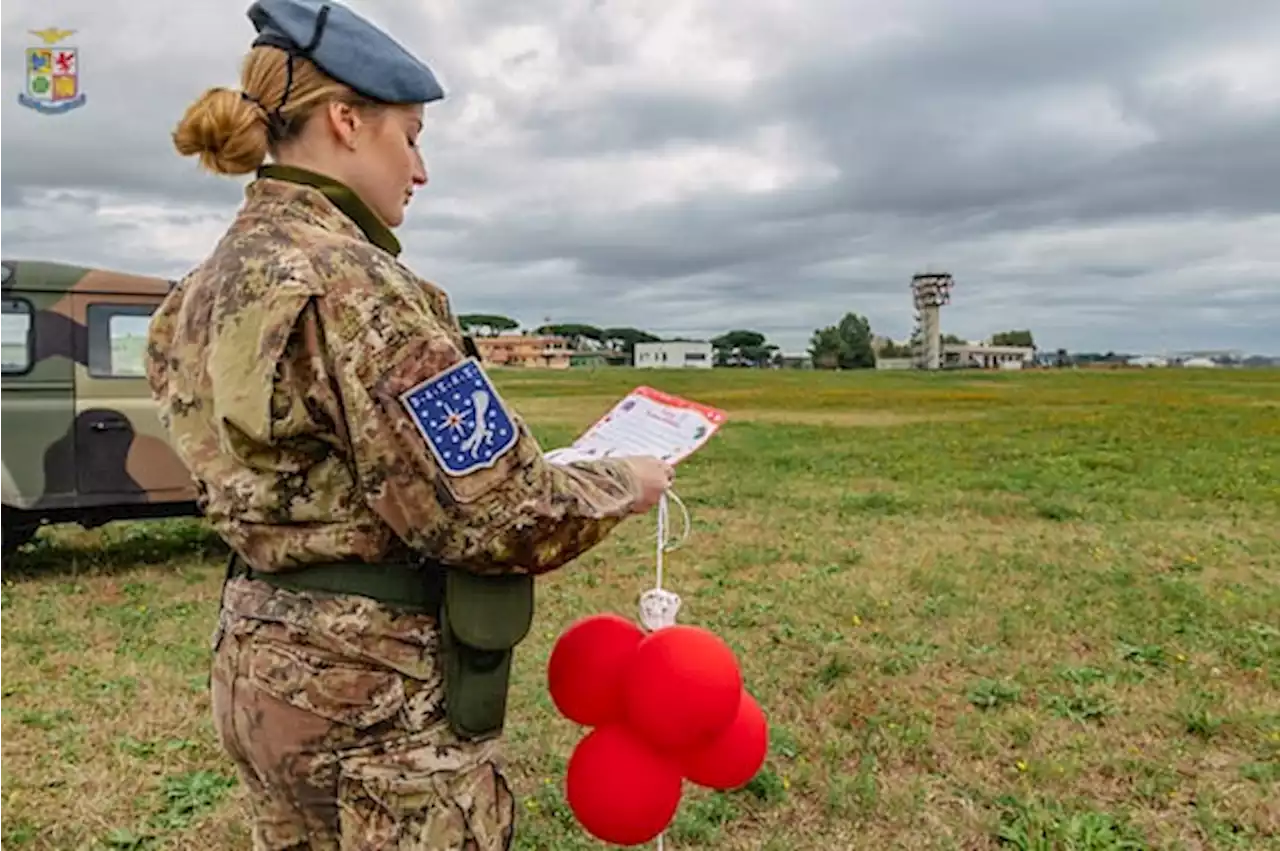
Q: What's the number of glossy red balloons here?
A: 4